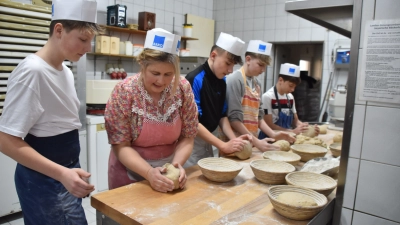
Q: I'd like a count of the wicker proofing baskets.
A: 7